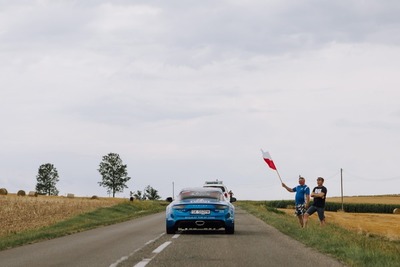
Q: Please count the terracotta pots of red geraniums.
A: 0